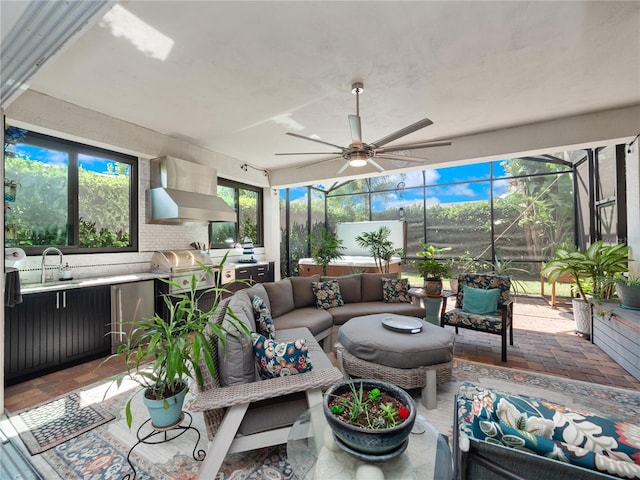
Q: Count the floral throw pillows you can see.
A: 4